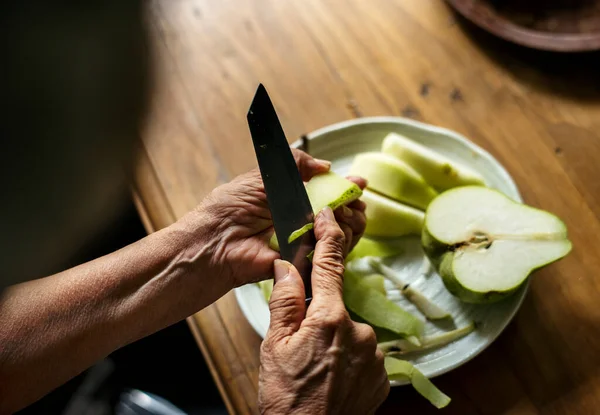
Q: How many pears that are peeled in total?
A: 3